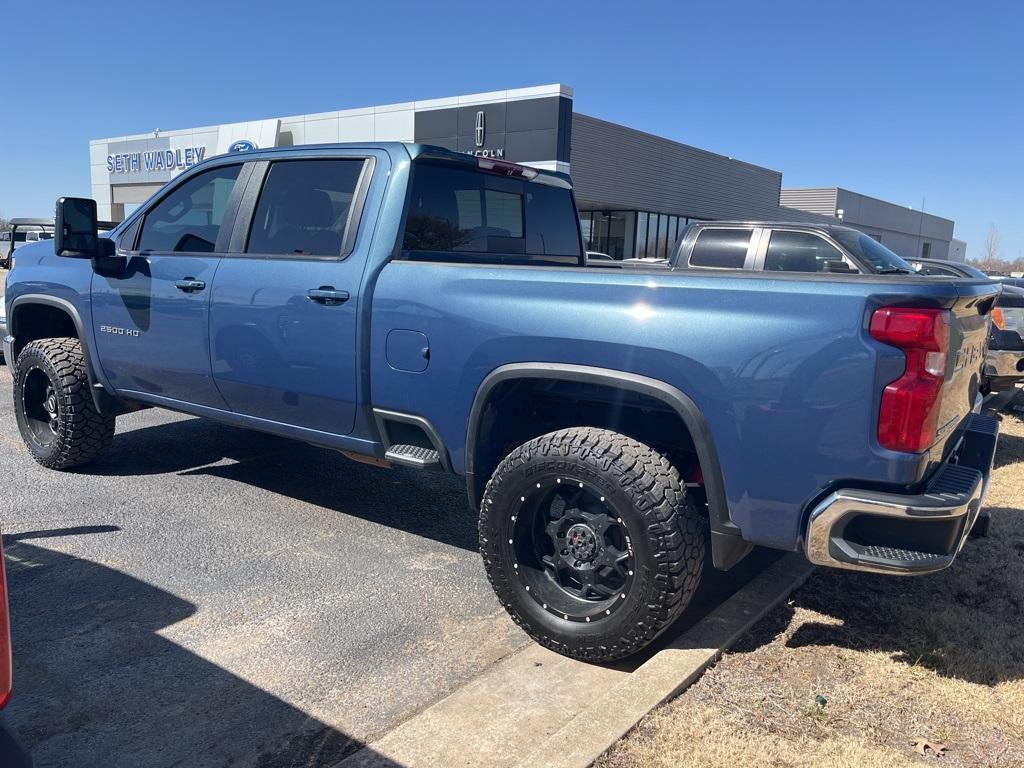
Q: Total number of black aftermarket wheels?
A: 2